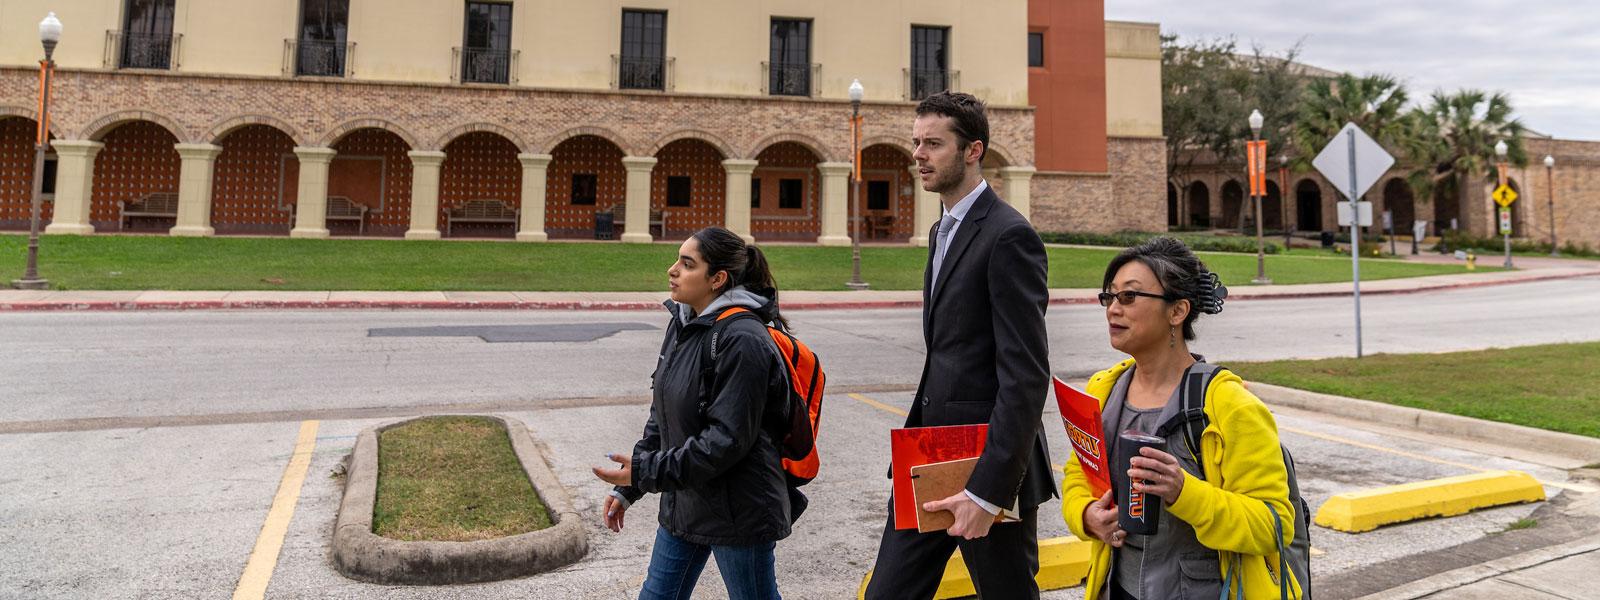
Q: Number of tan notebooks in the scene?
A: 1